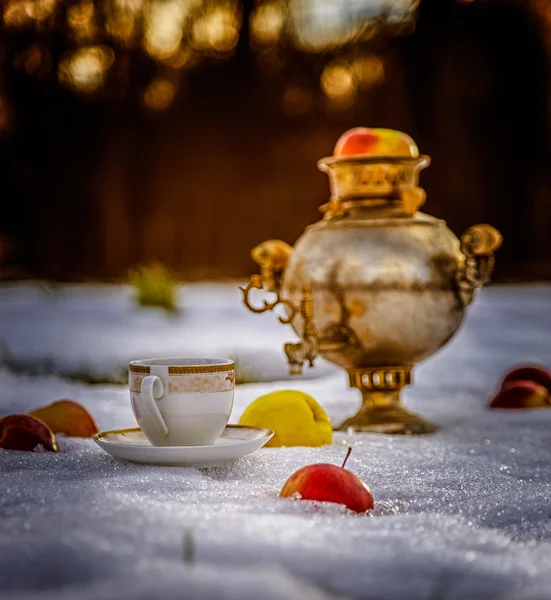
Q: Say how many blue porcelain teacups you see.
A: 0